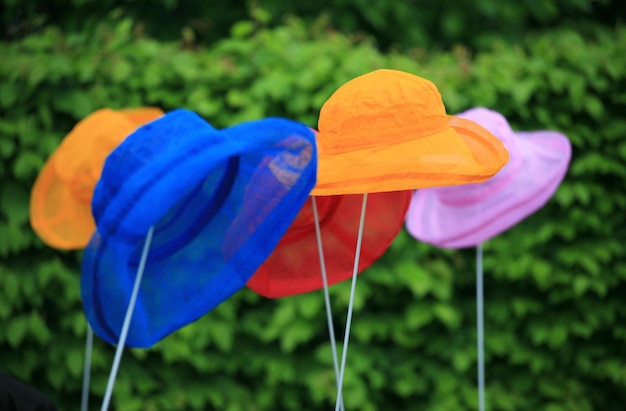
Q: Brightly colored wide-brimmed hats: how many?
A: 5